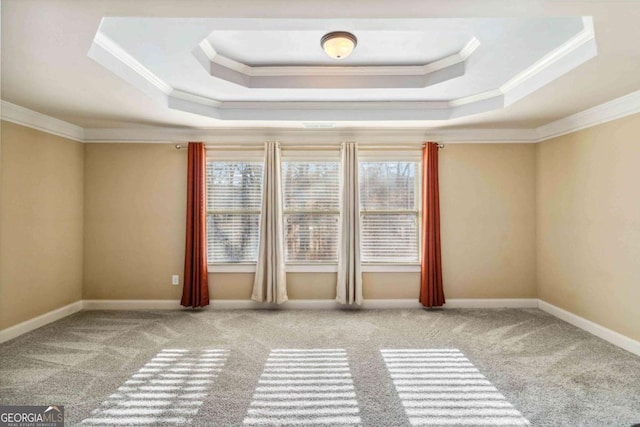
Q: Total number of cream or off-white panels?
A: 2